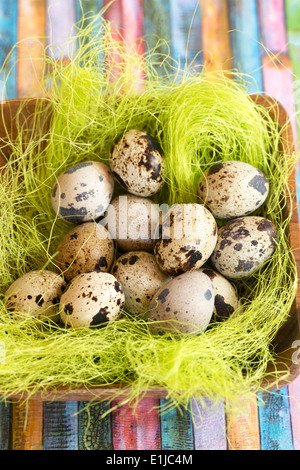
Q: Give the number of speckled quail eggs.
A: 12